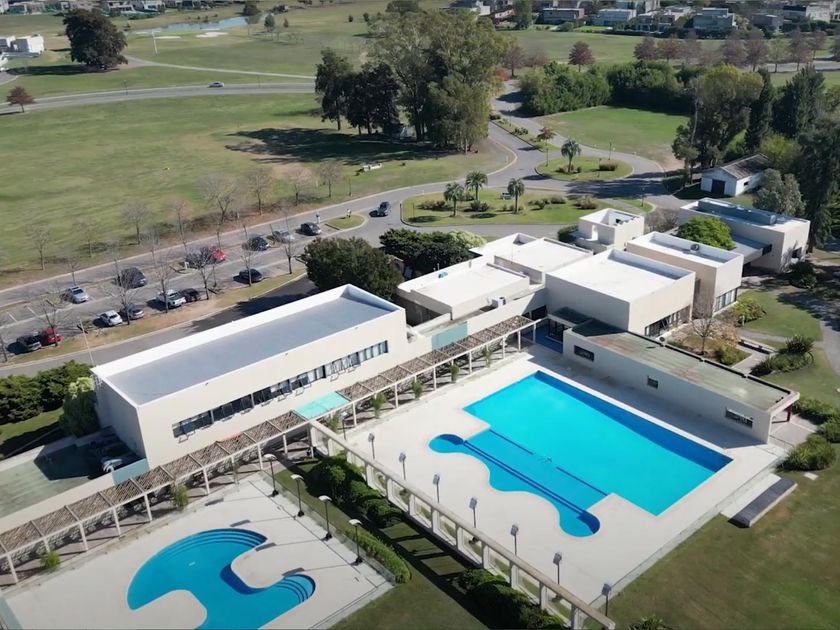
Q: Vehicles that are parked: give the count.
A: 14